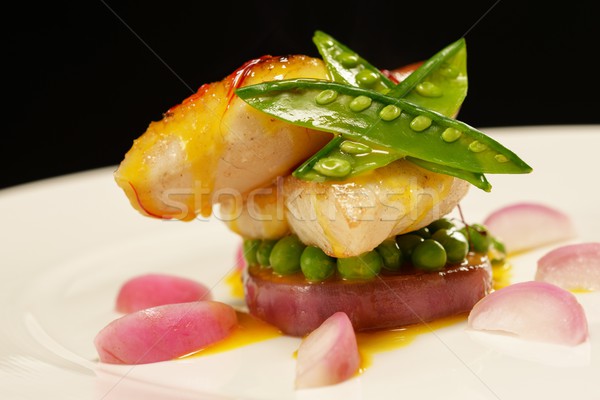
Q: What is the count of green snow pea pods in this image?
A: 3